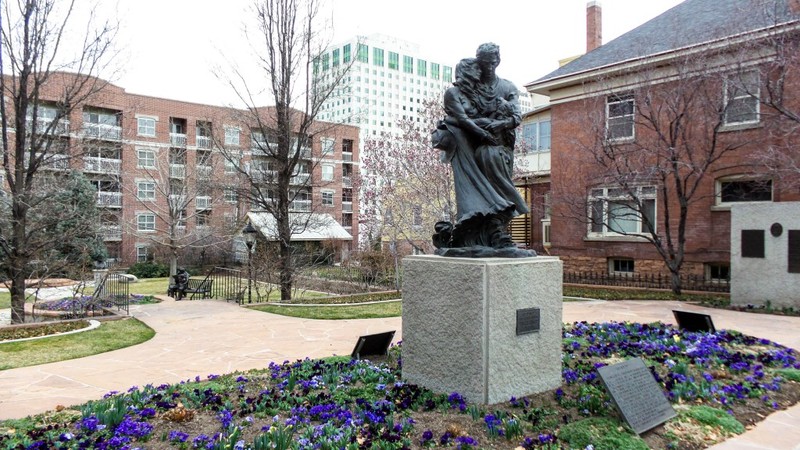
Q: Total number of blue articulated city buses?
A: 0